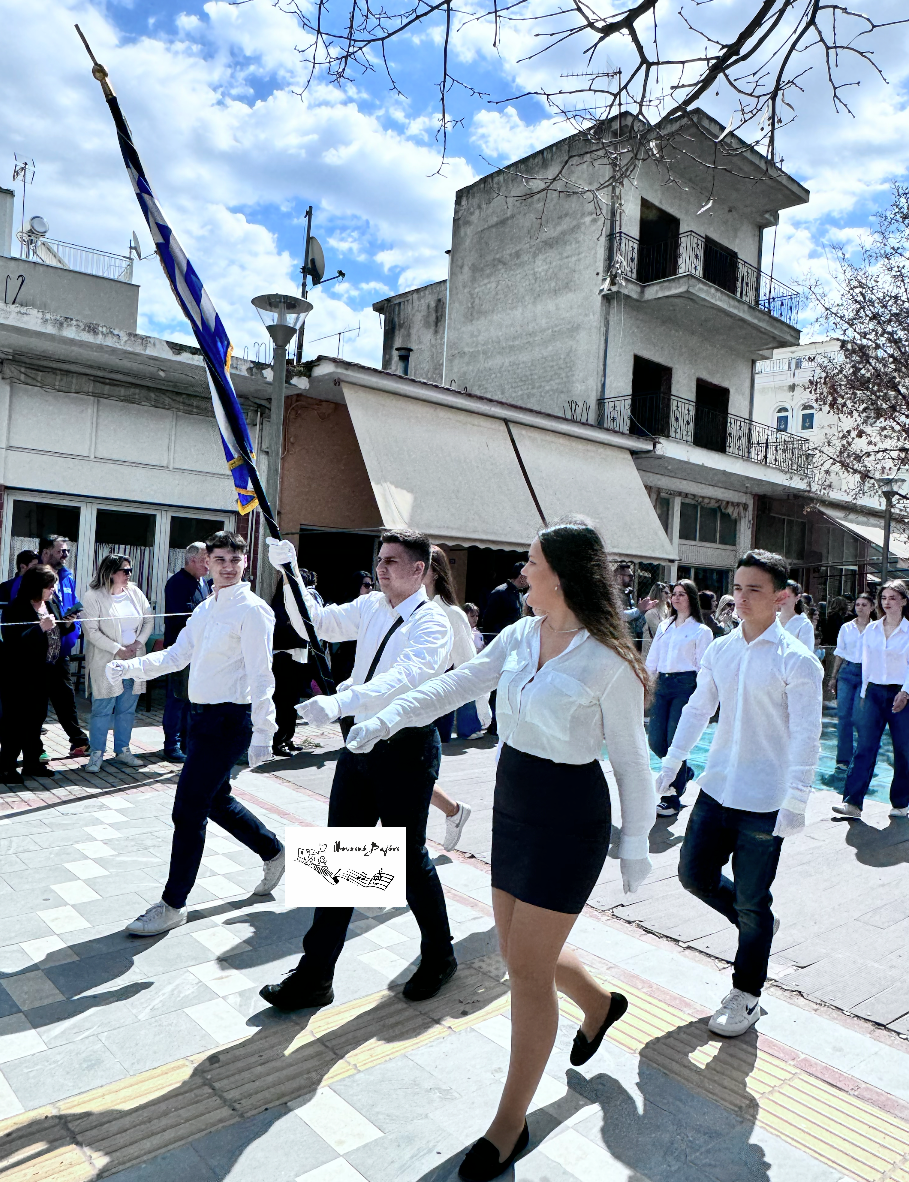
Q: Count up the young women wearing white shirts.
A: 6